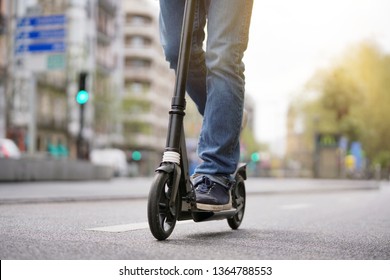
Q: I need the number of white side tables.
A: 0